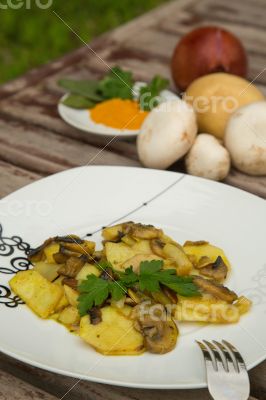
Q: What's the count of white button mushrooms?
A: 3